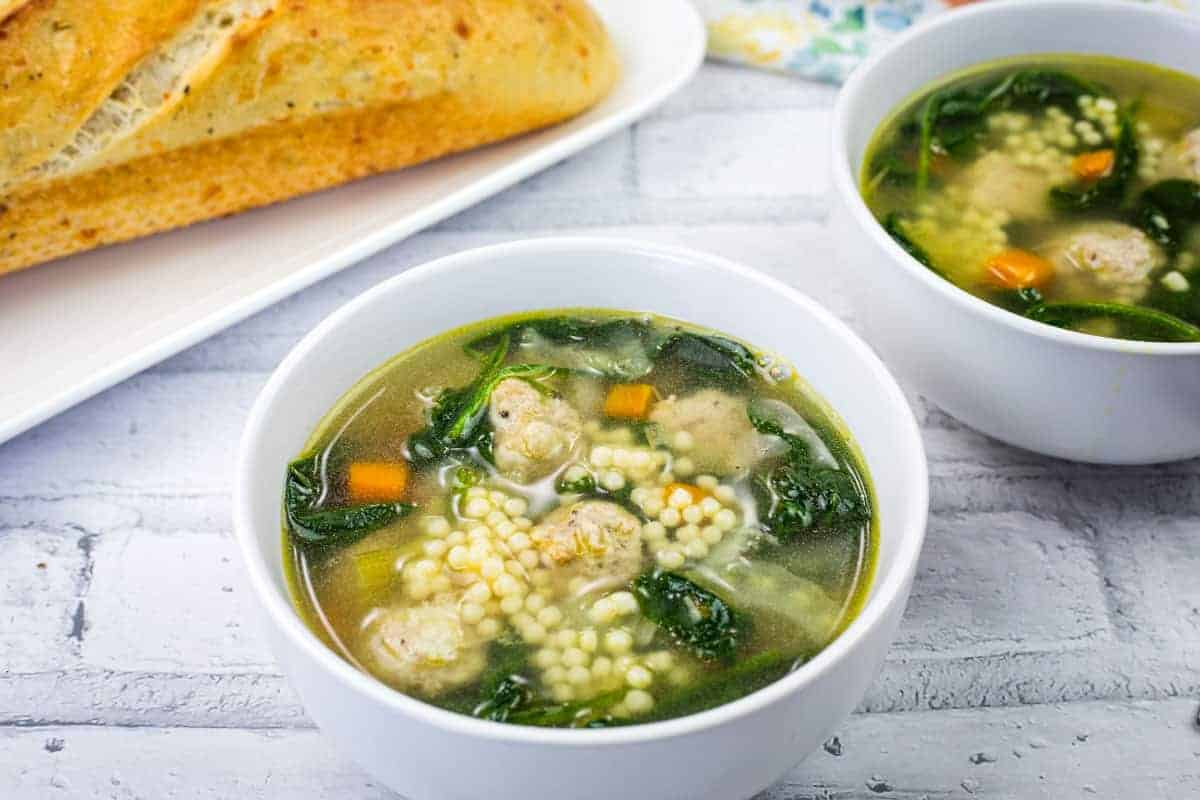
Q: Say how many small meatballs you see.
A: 7